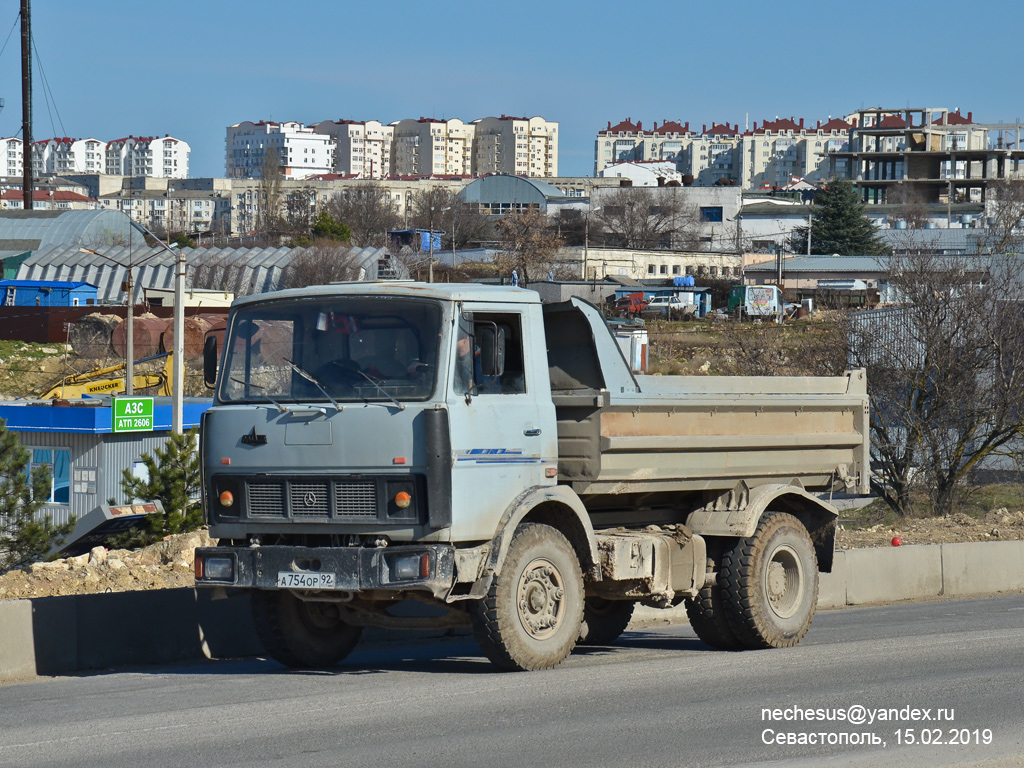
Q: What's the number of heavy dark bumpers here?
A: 1